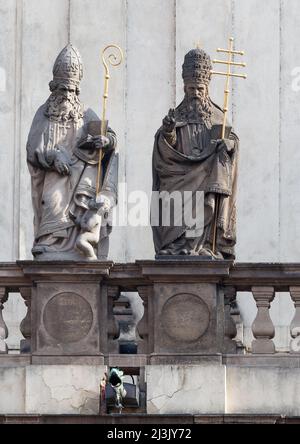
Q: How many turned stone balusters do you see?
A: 7